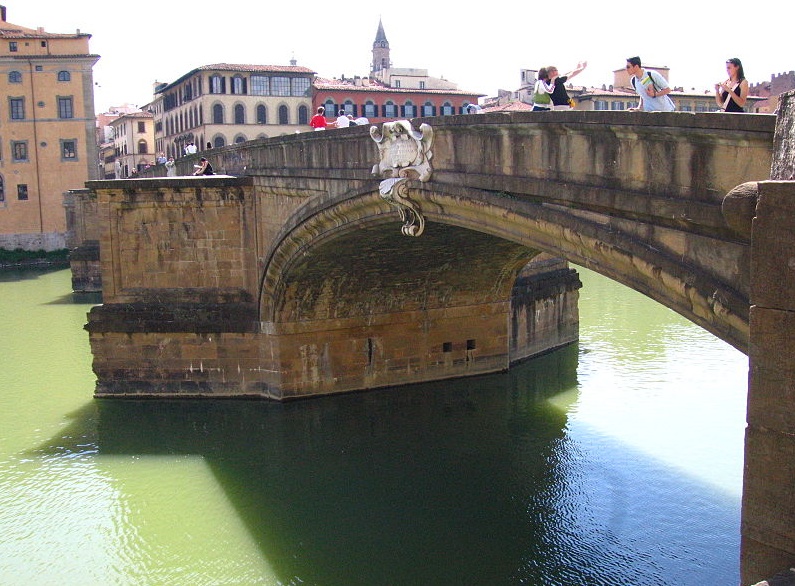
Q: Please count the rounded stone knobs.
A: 1